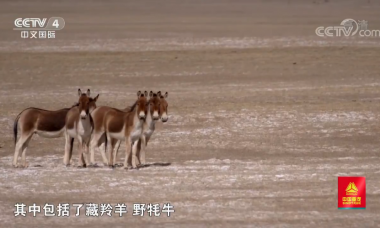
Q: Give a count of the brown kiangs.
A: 5